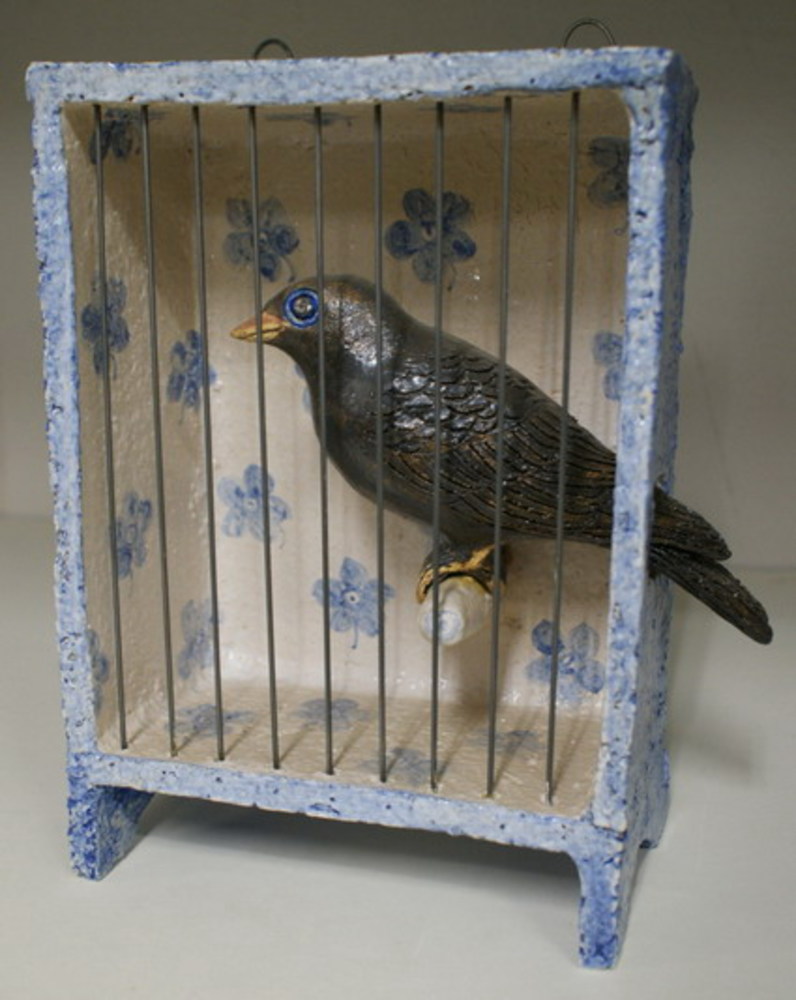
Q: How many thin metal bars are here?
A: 9